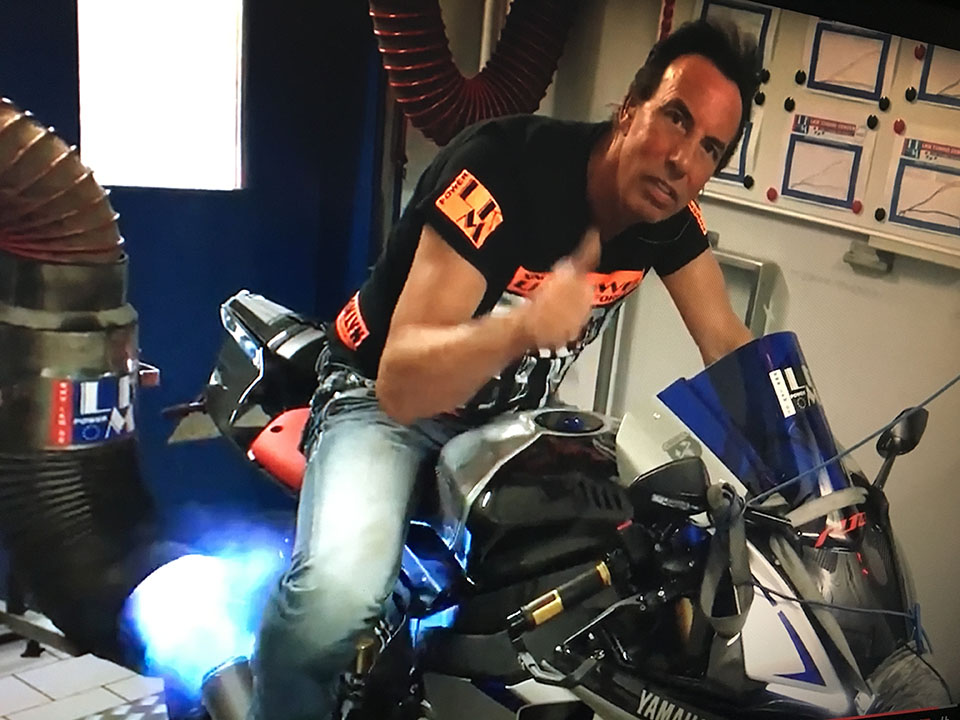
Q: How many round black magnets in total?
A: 9